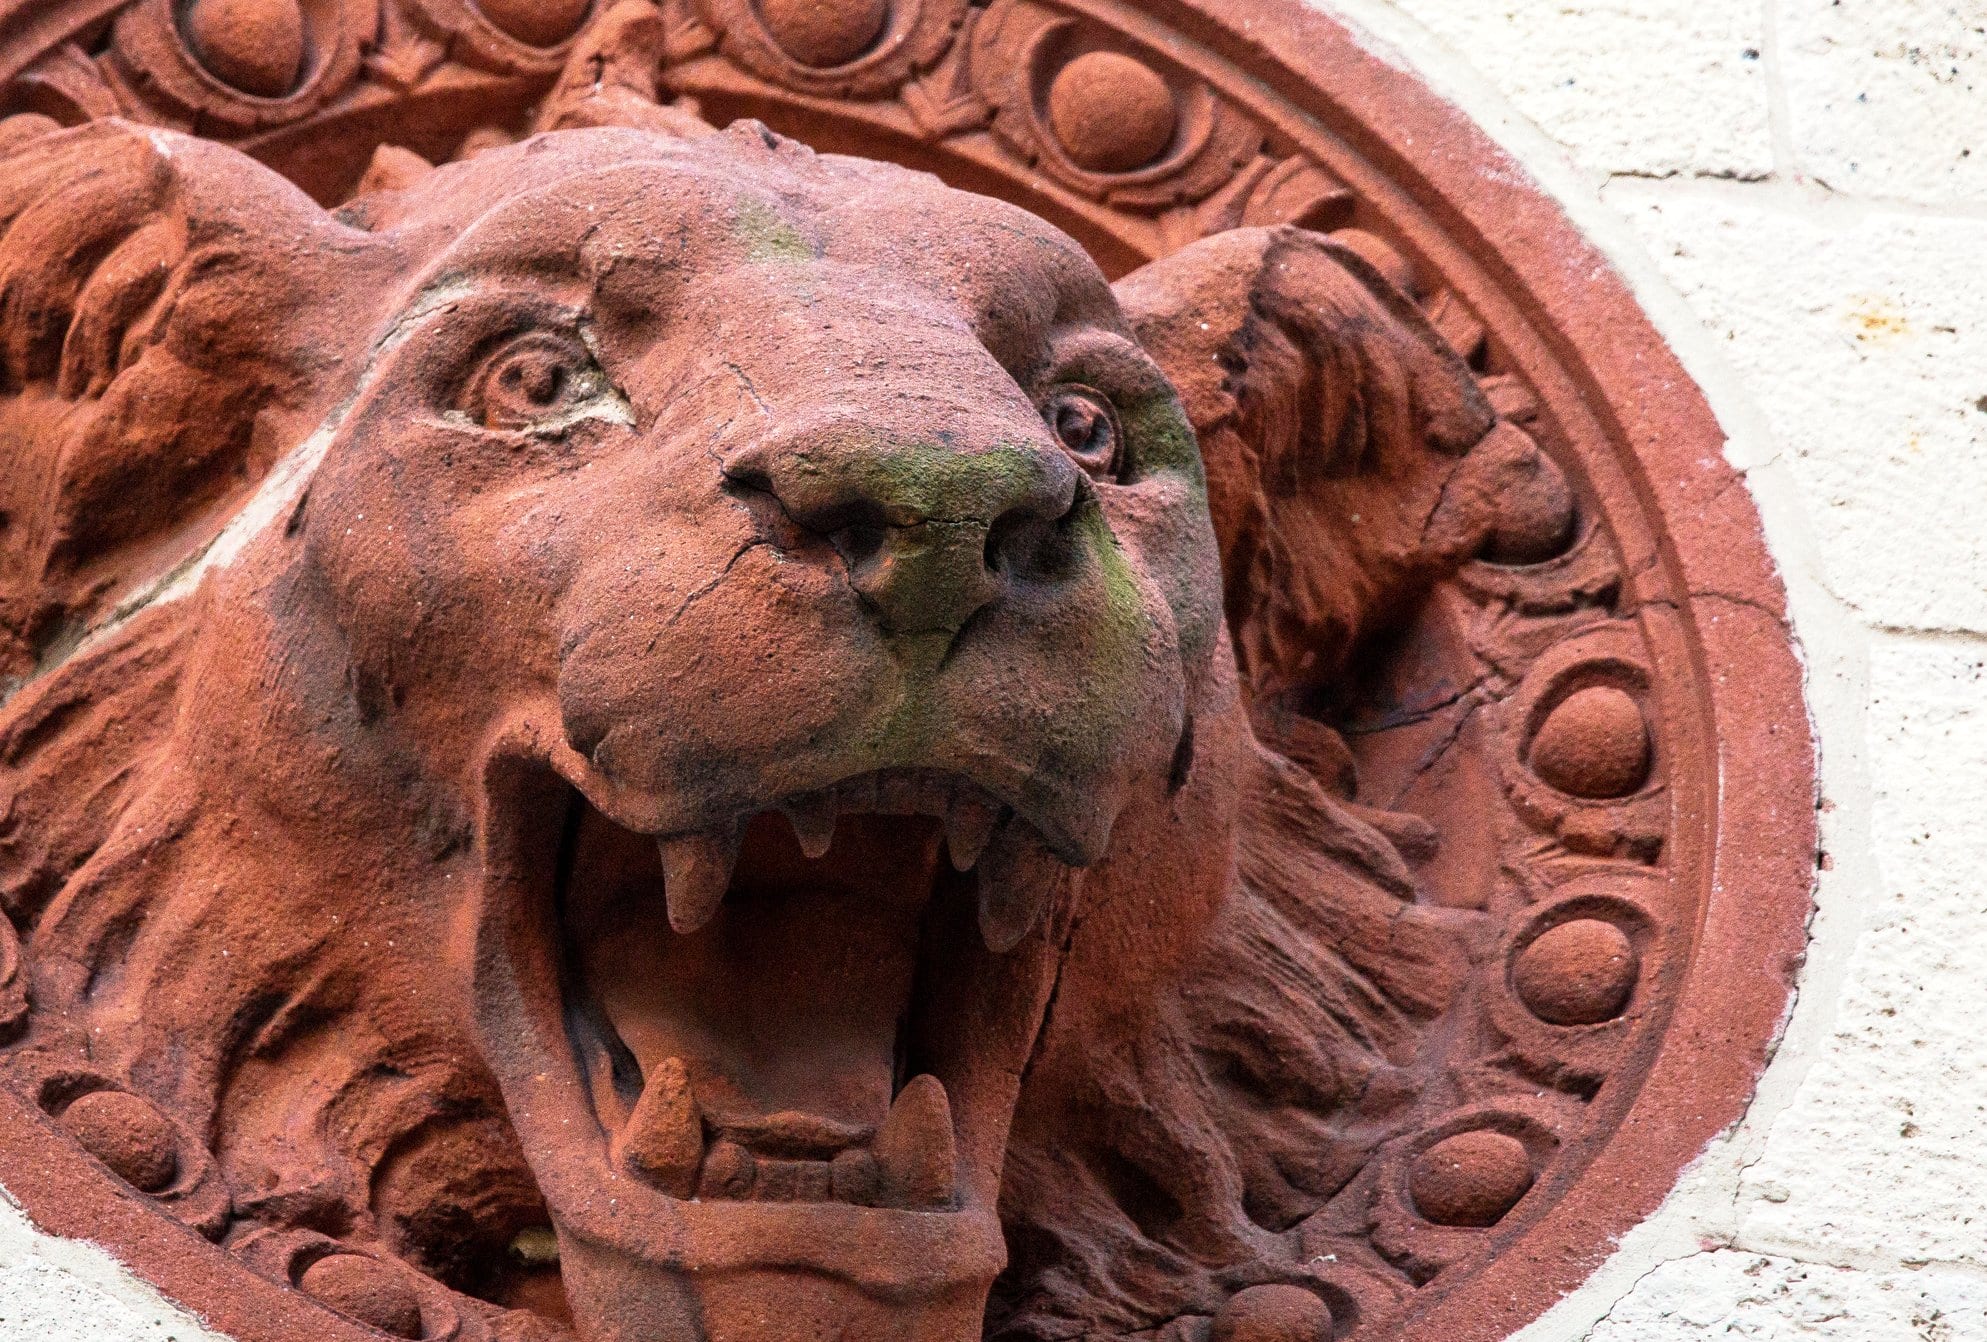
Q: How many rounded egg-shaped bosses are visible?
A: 13